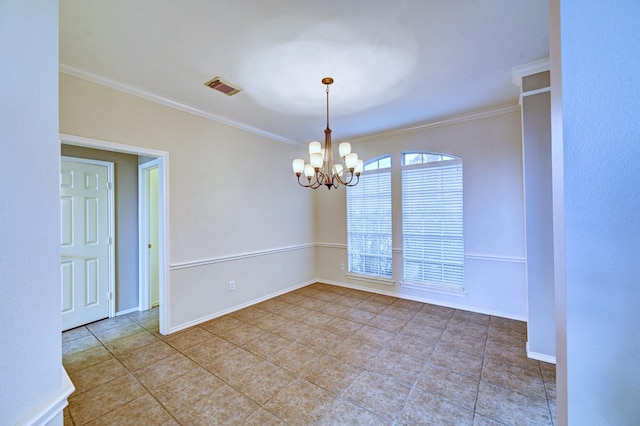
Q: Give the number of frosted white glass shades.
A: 9